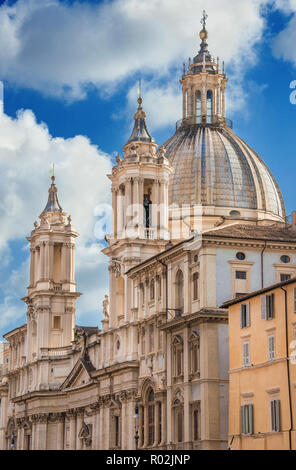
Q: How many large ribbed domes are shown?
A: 1